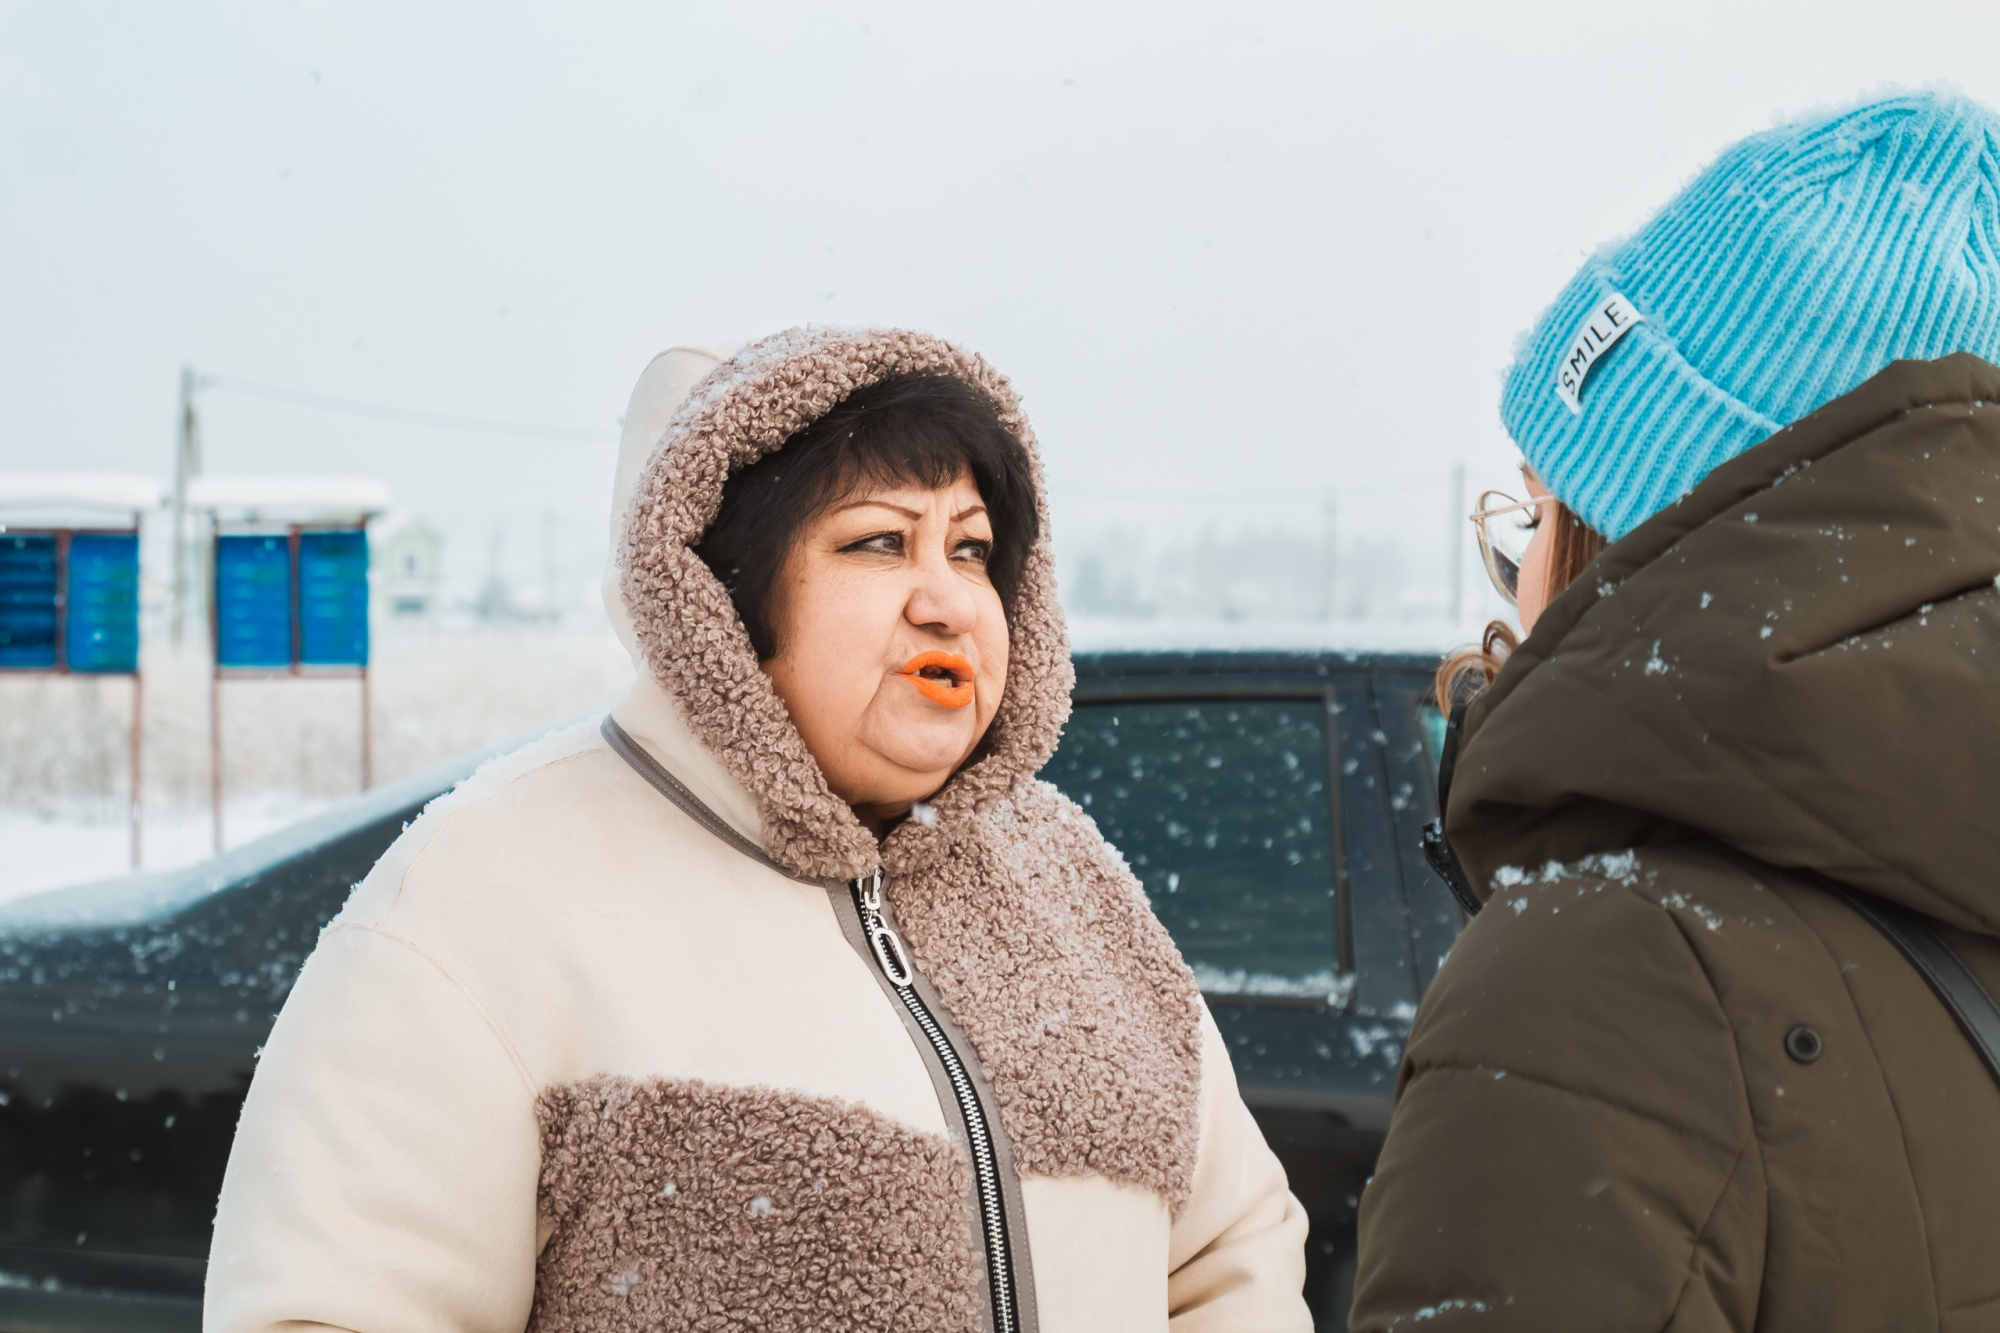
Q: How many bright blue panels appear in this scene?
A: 4